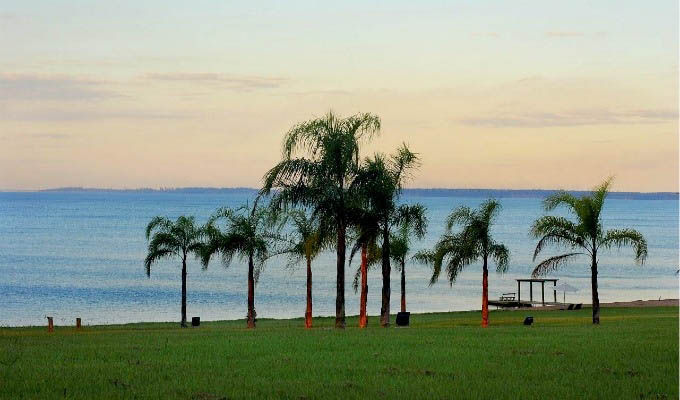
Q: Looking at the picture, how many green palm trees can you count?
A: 9